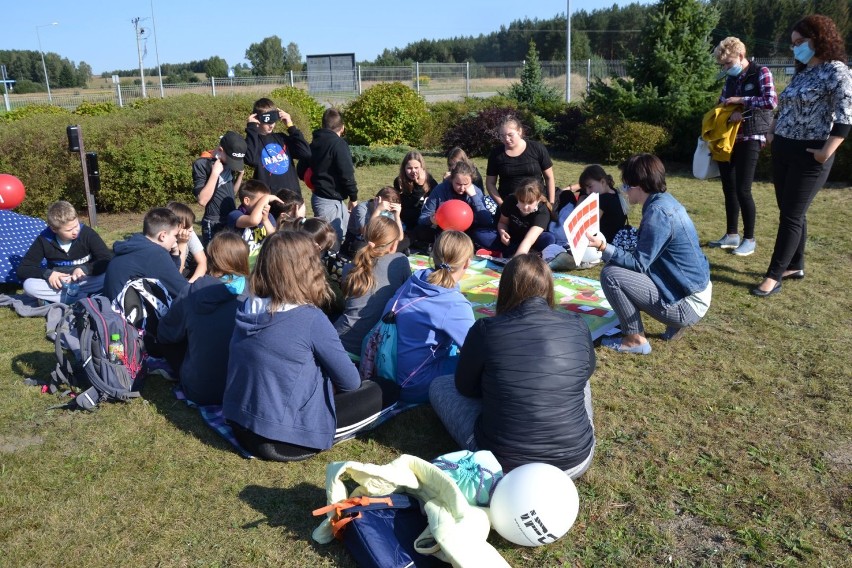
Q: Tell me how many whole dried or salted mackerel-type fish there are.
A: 0